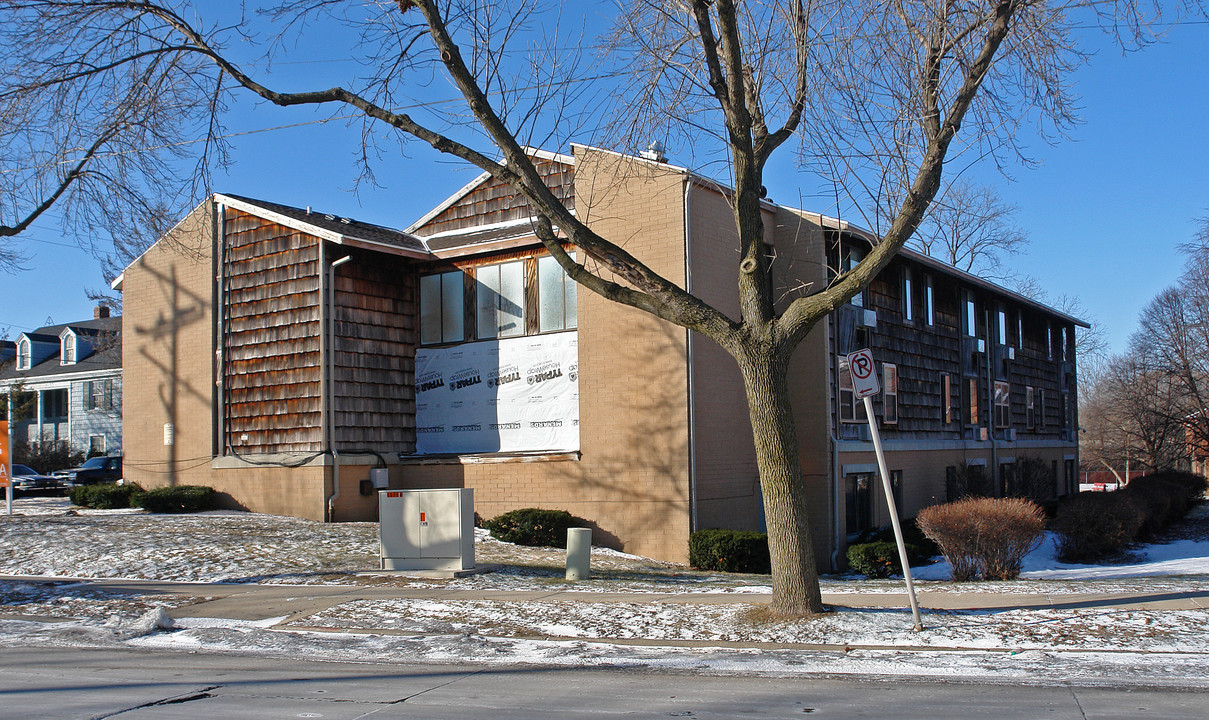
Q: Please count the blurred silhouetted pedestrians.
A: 0